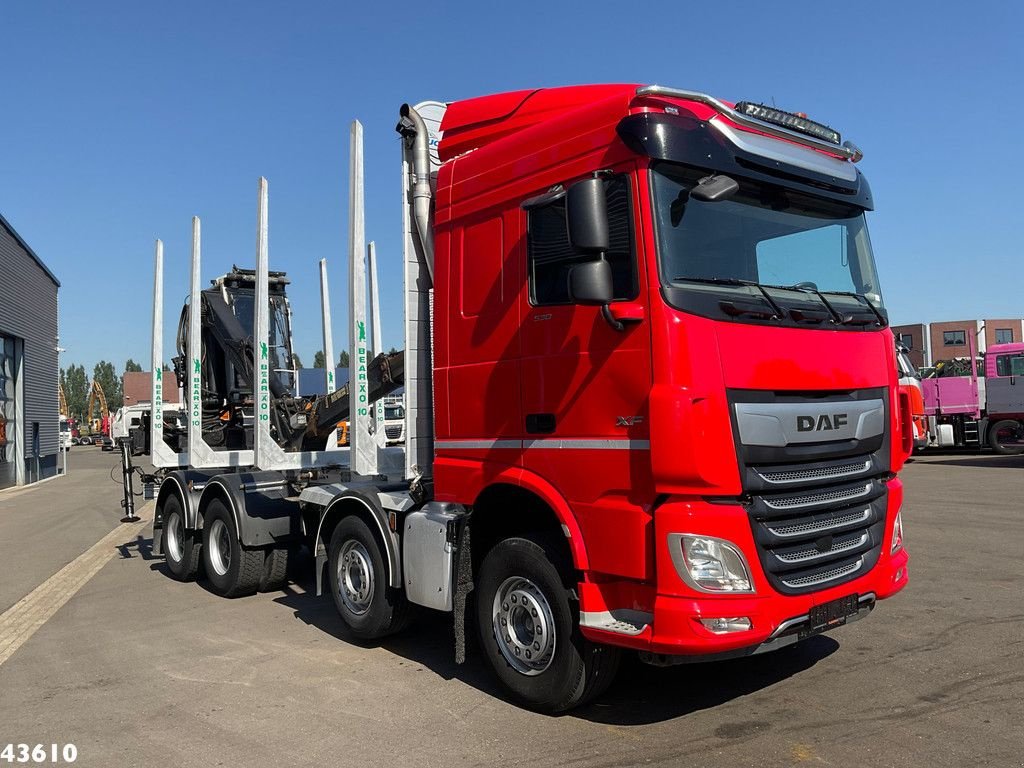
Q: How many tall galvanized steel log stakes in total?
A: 6